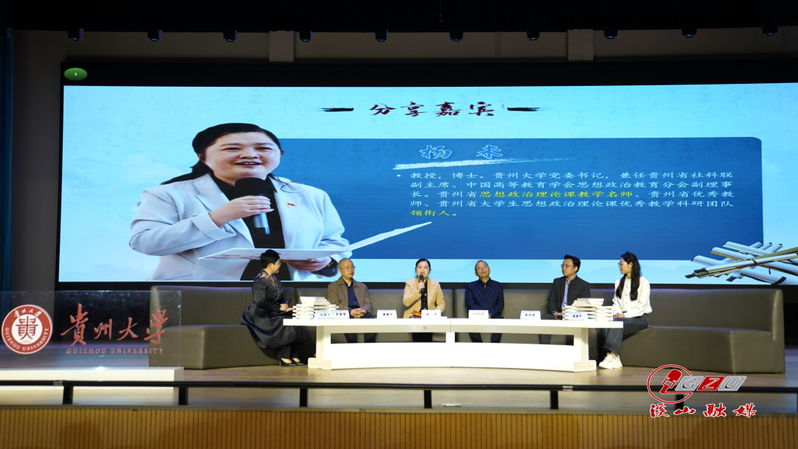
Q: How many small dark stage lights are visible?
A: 10